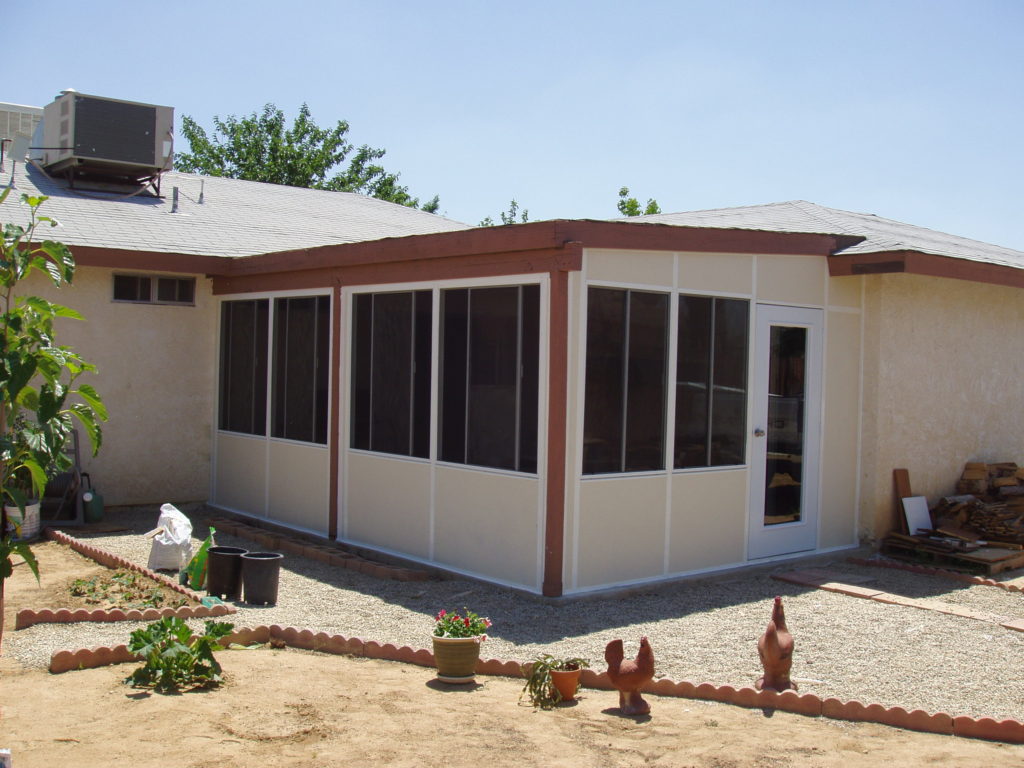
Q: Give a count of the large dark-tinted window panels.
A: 6